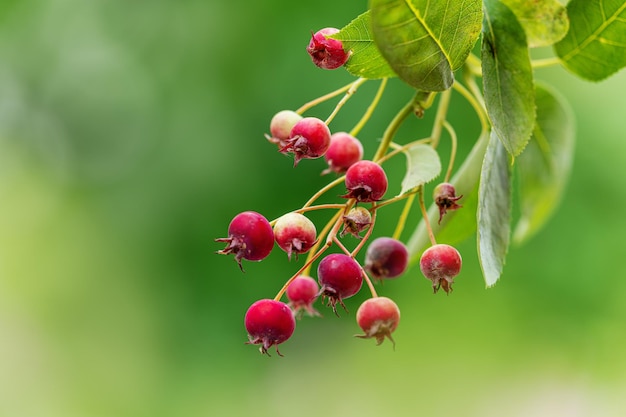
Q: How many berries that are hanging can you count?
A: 15